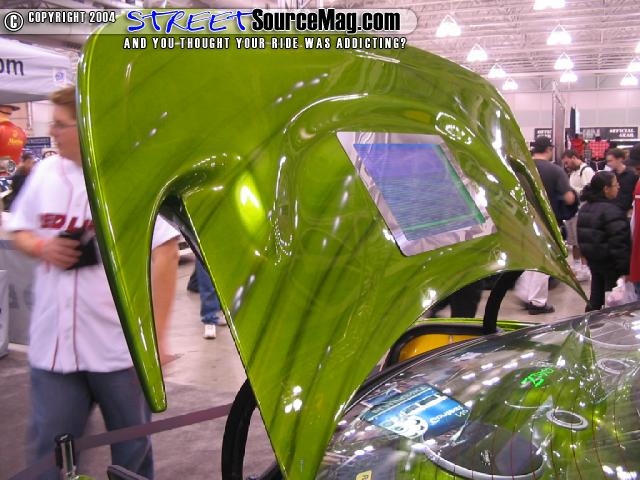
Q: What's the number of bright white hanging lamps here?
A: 11